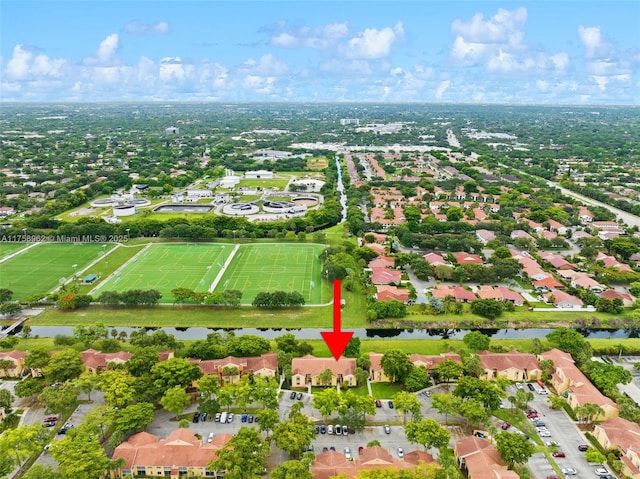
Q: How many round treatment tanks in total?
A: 6